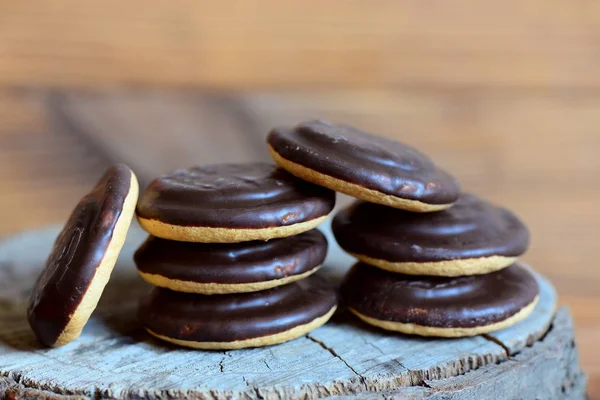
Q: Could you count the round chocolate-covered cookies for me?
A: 7